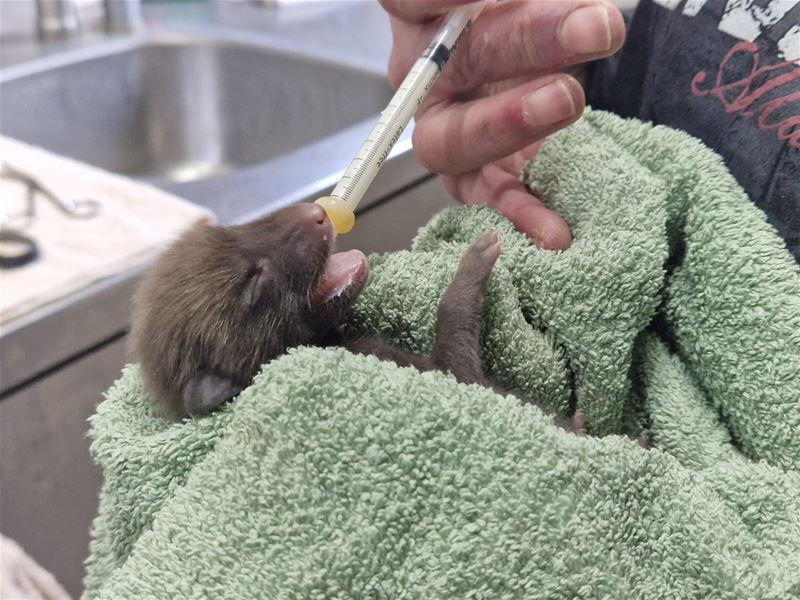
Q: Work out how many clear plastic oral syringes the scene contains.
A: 1